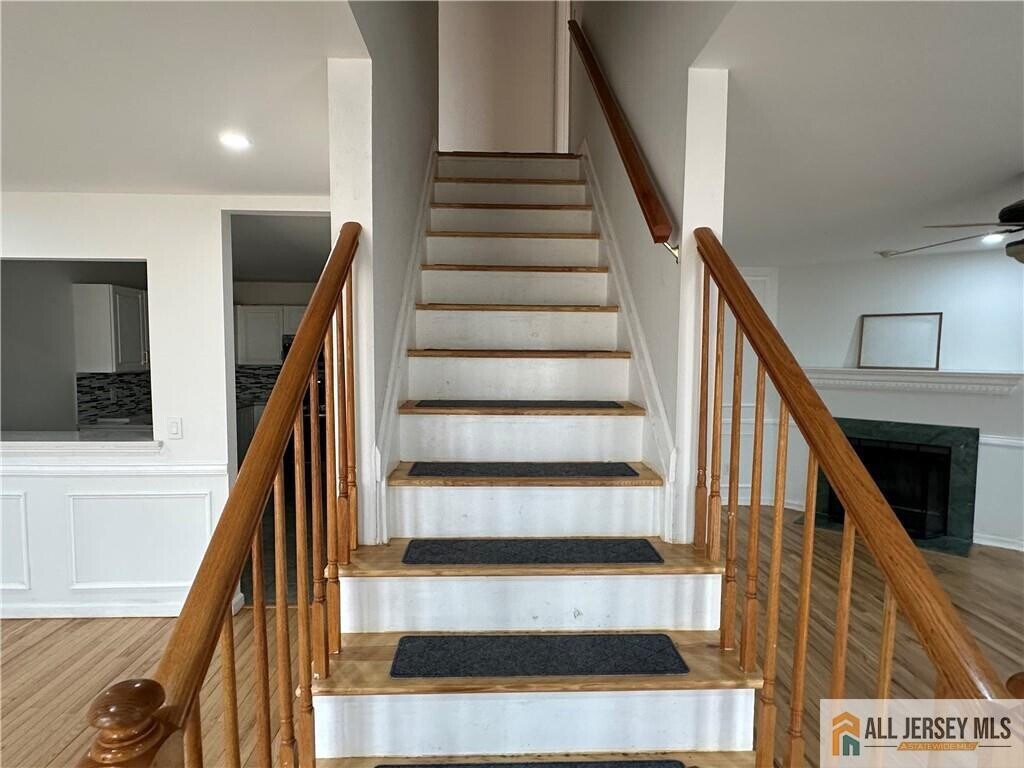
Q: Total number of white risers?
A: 11